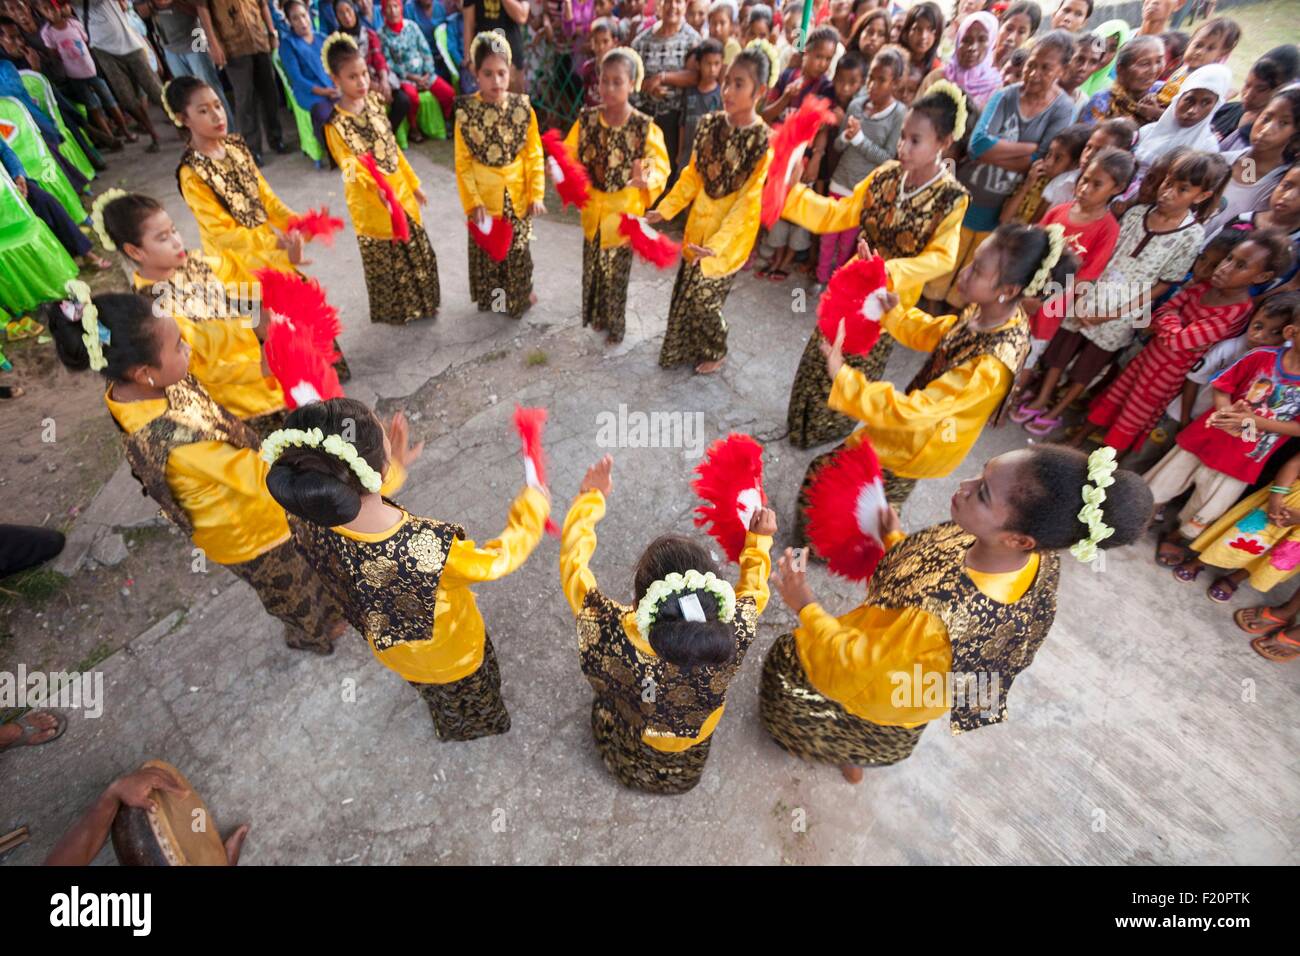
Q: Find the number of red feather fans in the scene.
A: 12